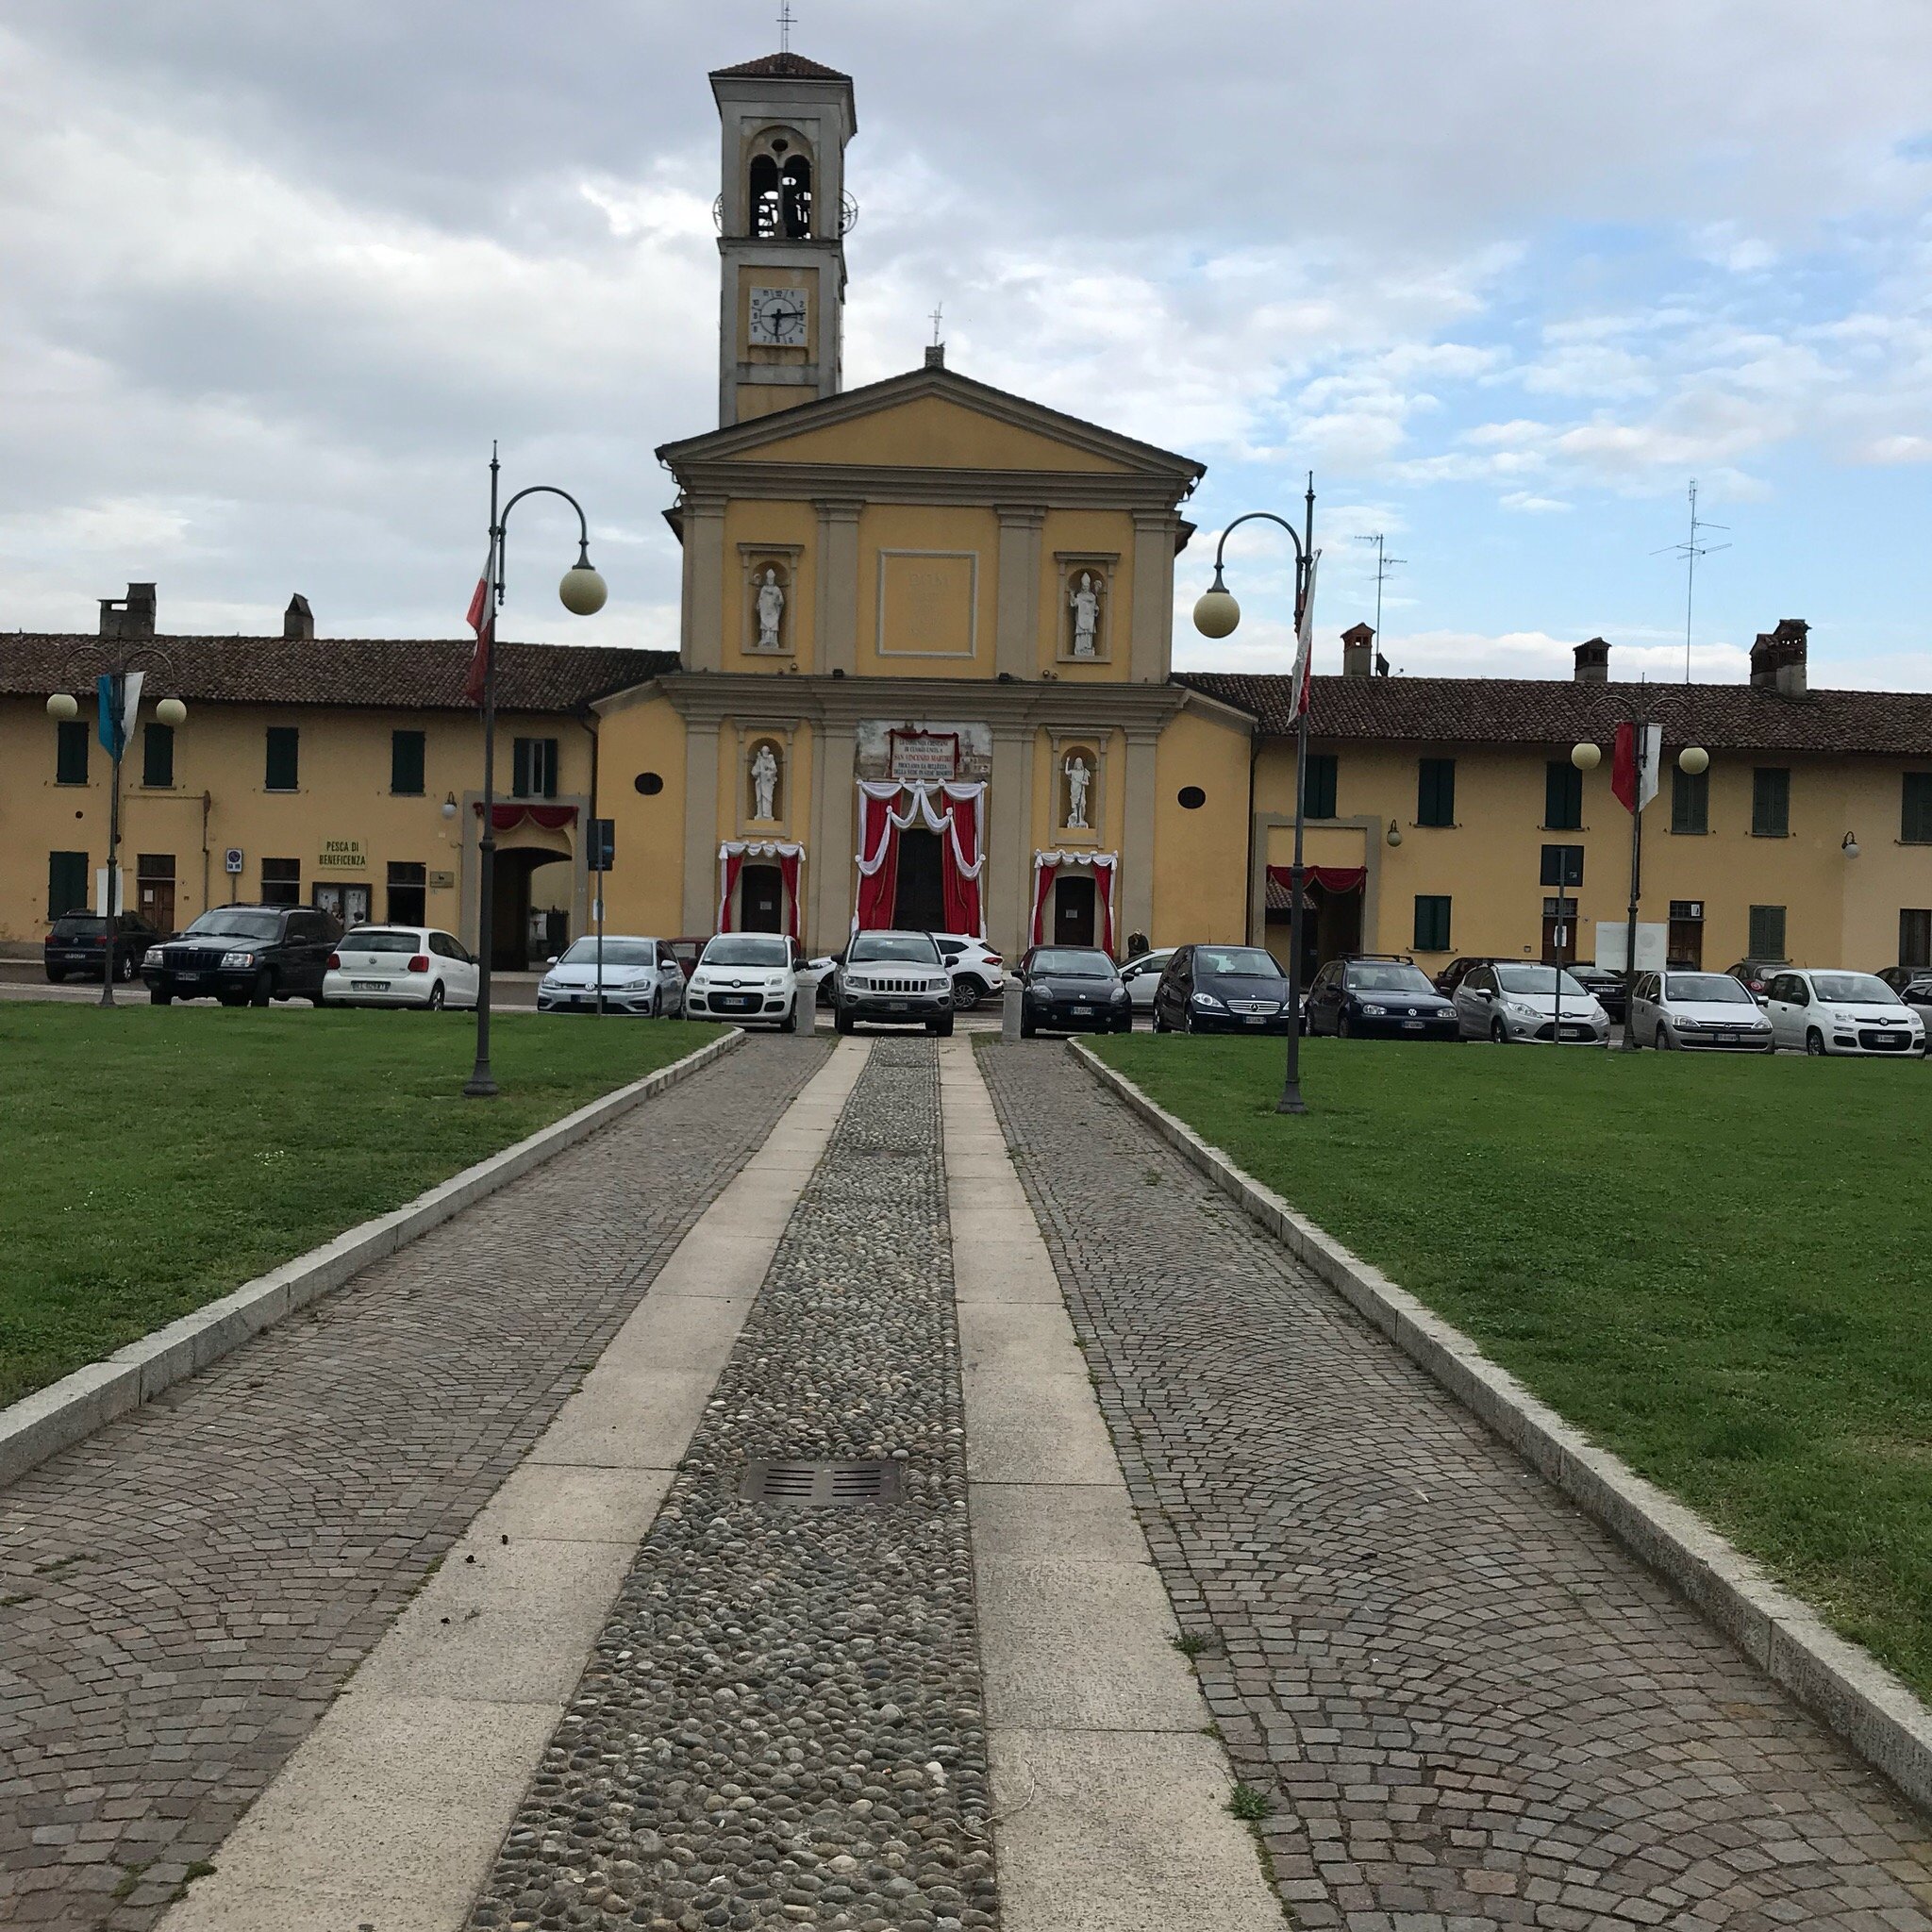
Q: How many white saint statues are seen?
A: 4